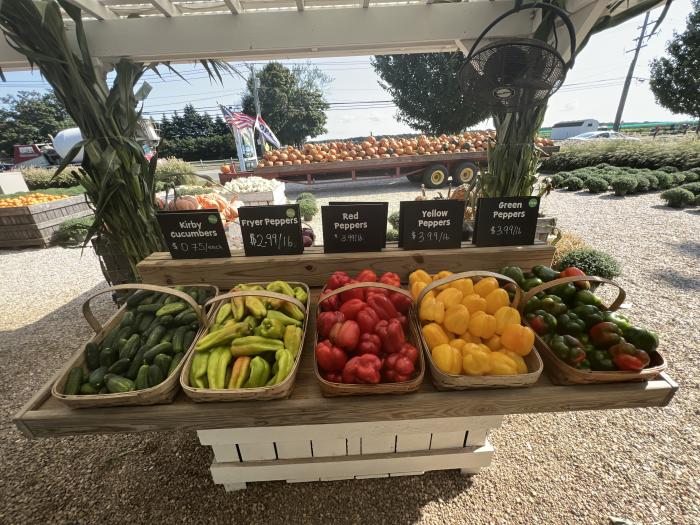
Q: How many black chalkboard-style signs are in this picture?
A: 5